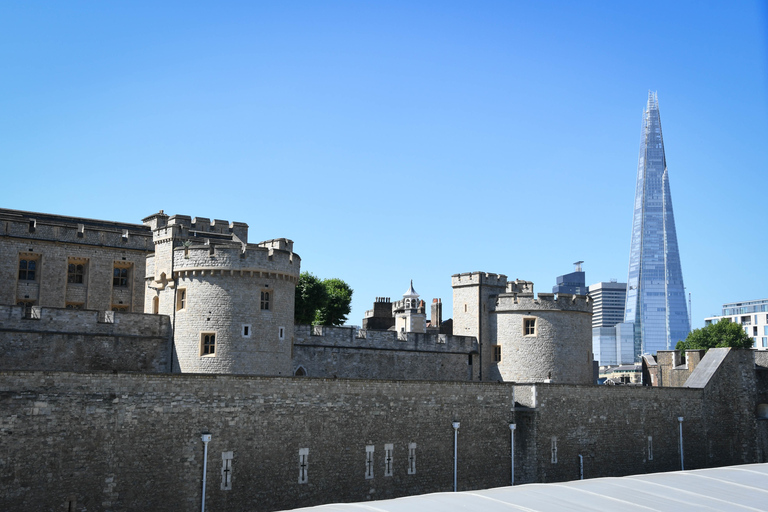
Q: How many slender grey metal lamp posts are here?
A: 4